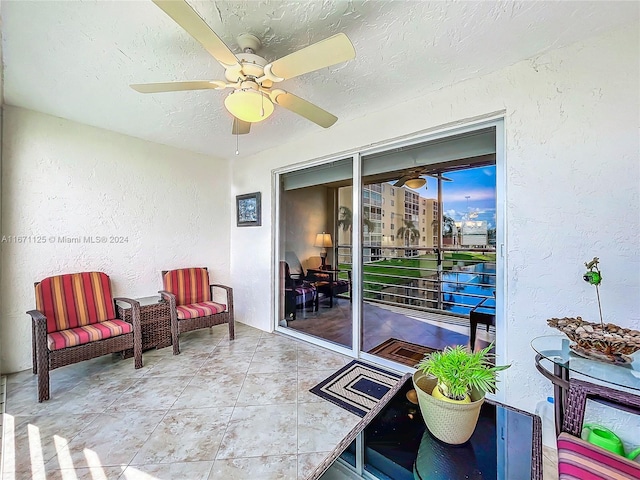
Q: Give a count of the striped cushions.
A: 5